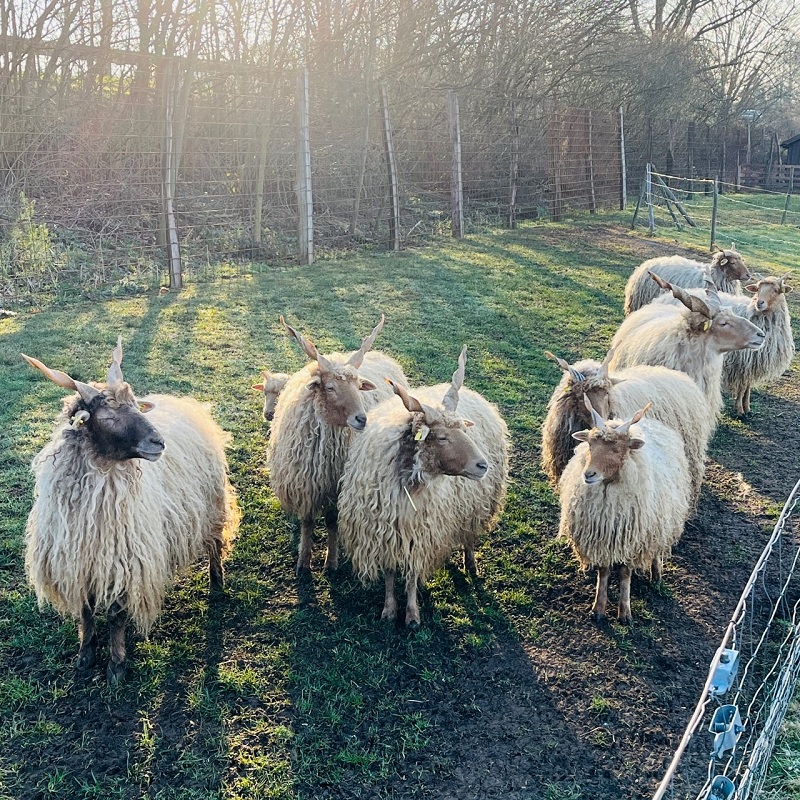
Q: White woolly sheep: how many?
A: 9